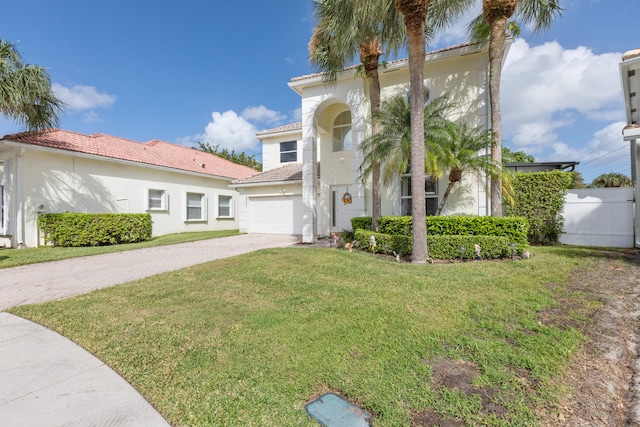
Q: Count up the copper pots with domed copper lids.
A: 0